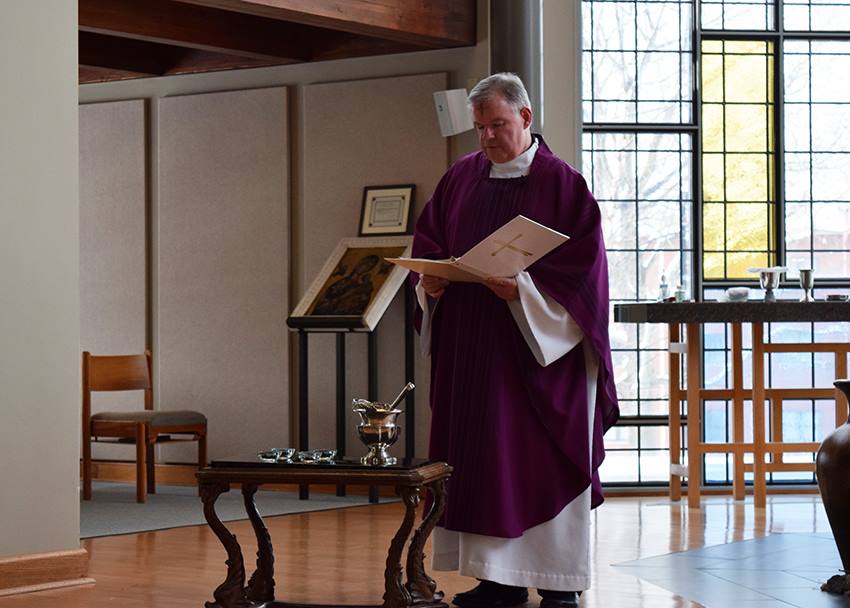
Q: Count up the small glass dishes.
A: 4